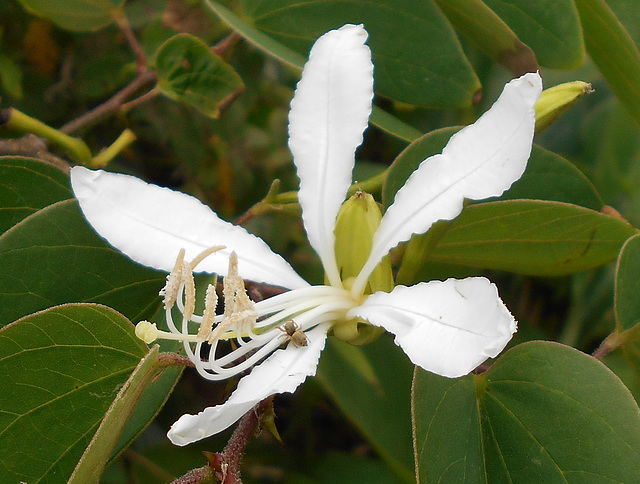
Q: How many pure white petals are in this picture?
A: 5